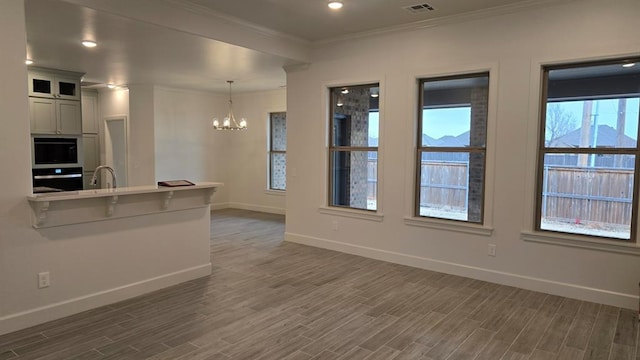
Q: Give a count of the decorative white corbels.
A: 4